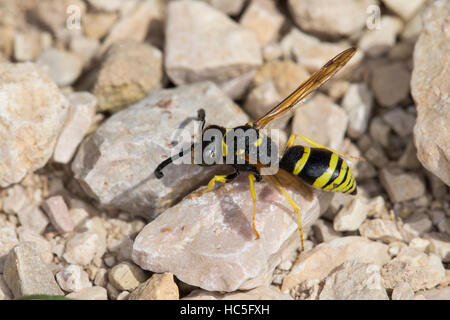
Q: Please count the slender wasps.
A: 1